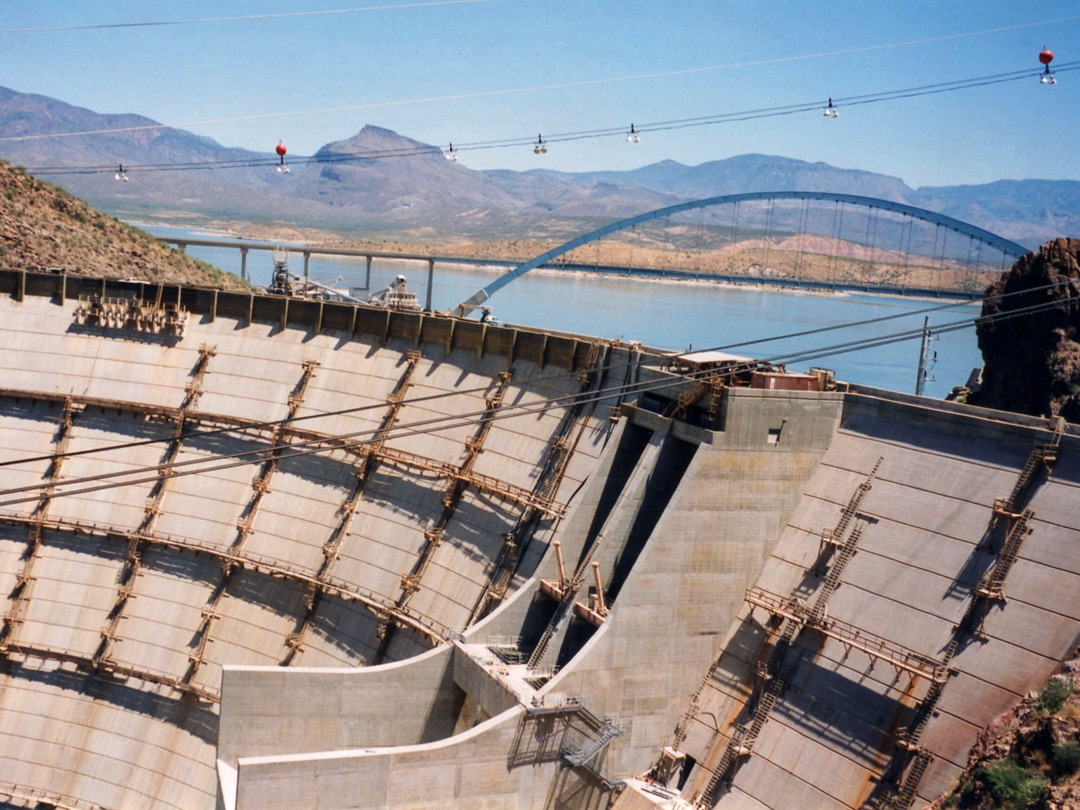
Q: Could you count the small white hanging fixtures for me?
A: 7